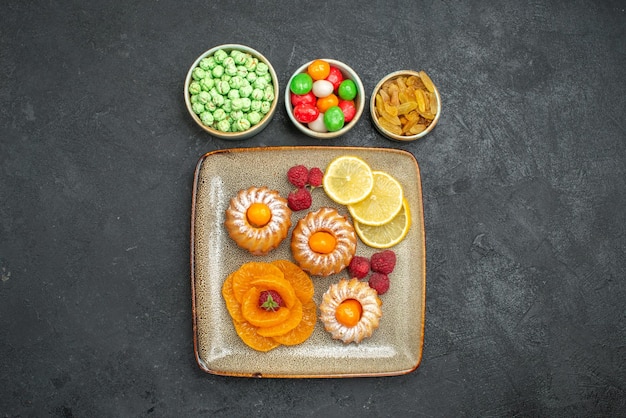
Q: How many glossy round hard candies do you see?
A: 11